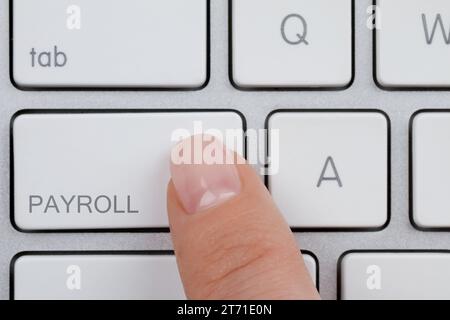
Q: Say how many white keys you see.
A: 8